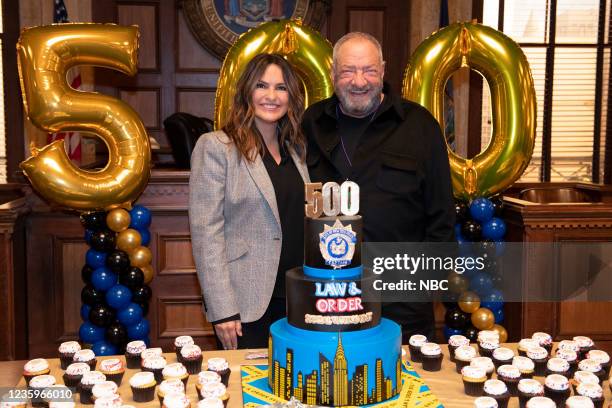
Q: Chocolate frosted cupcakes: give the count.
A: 0